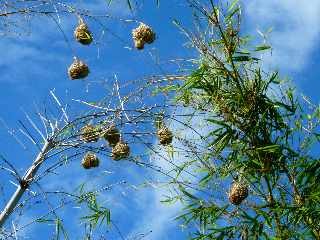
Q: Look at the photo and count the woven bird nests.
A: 9